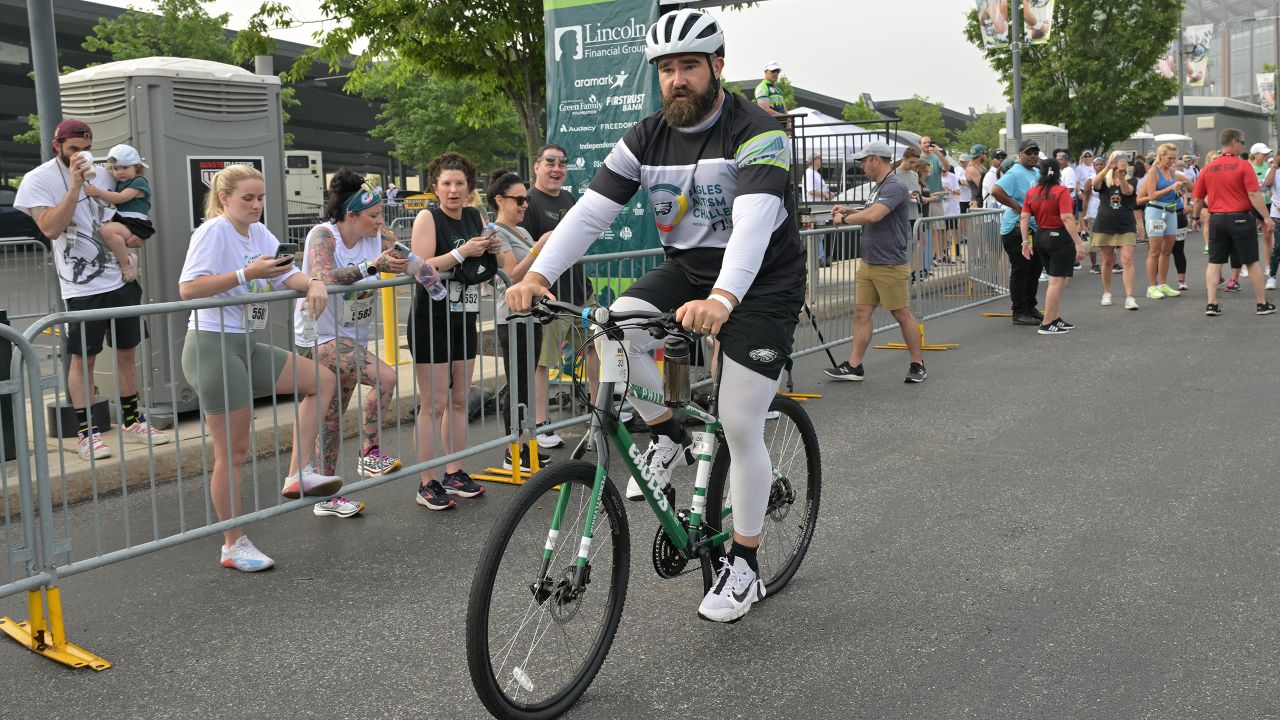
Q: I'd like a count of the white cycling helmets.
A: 1